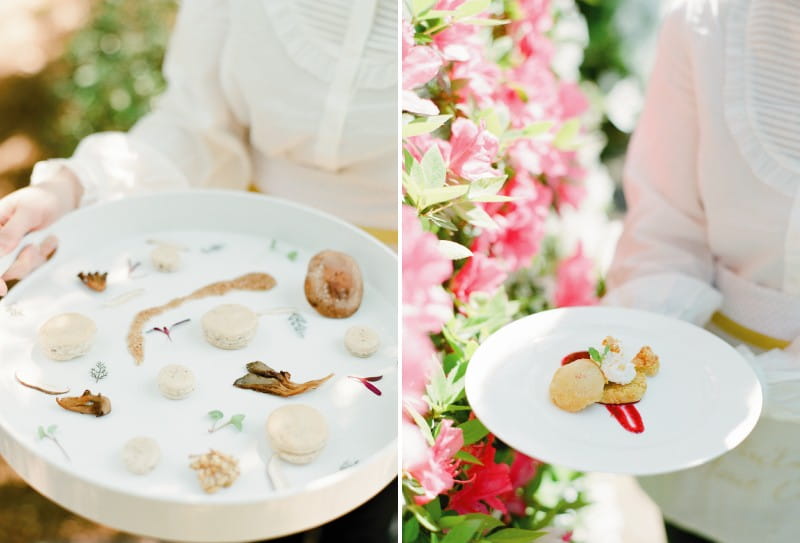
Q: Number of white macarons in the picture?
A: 7